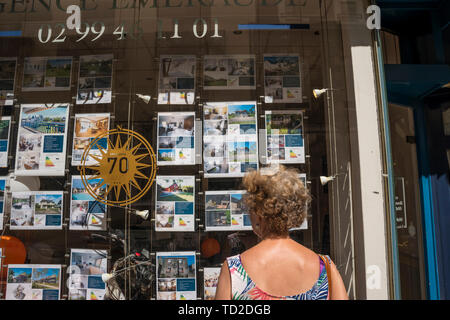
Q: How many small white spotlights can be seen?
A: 5